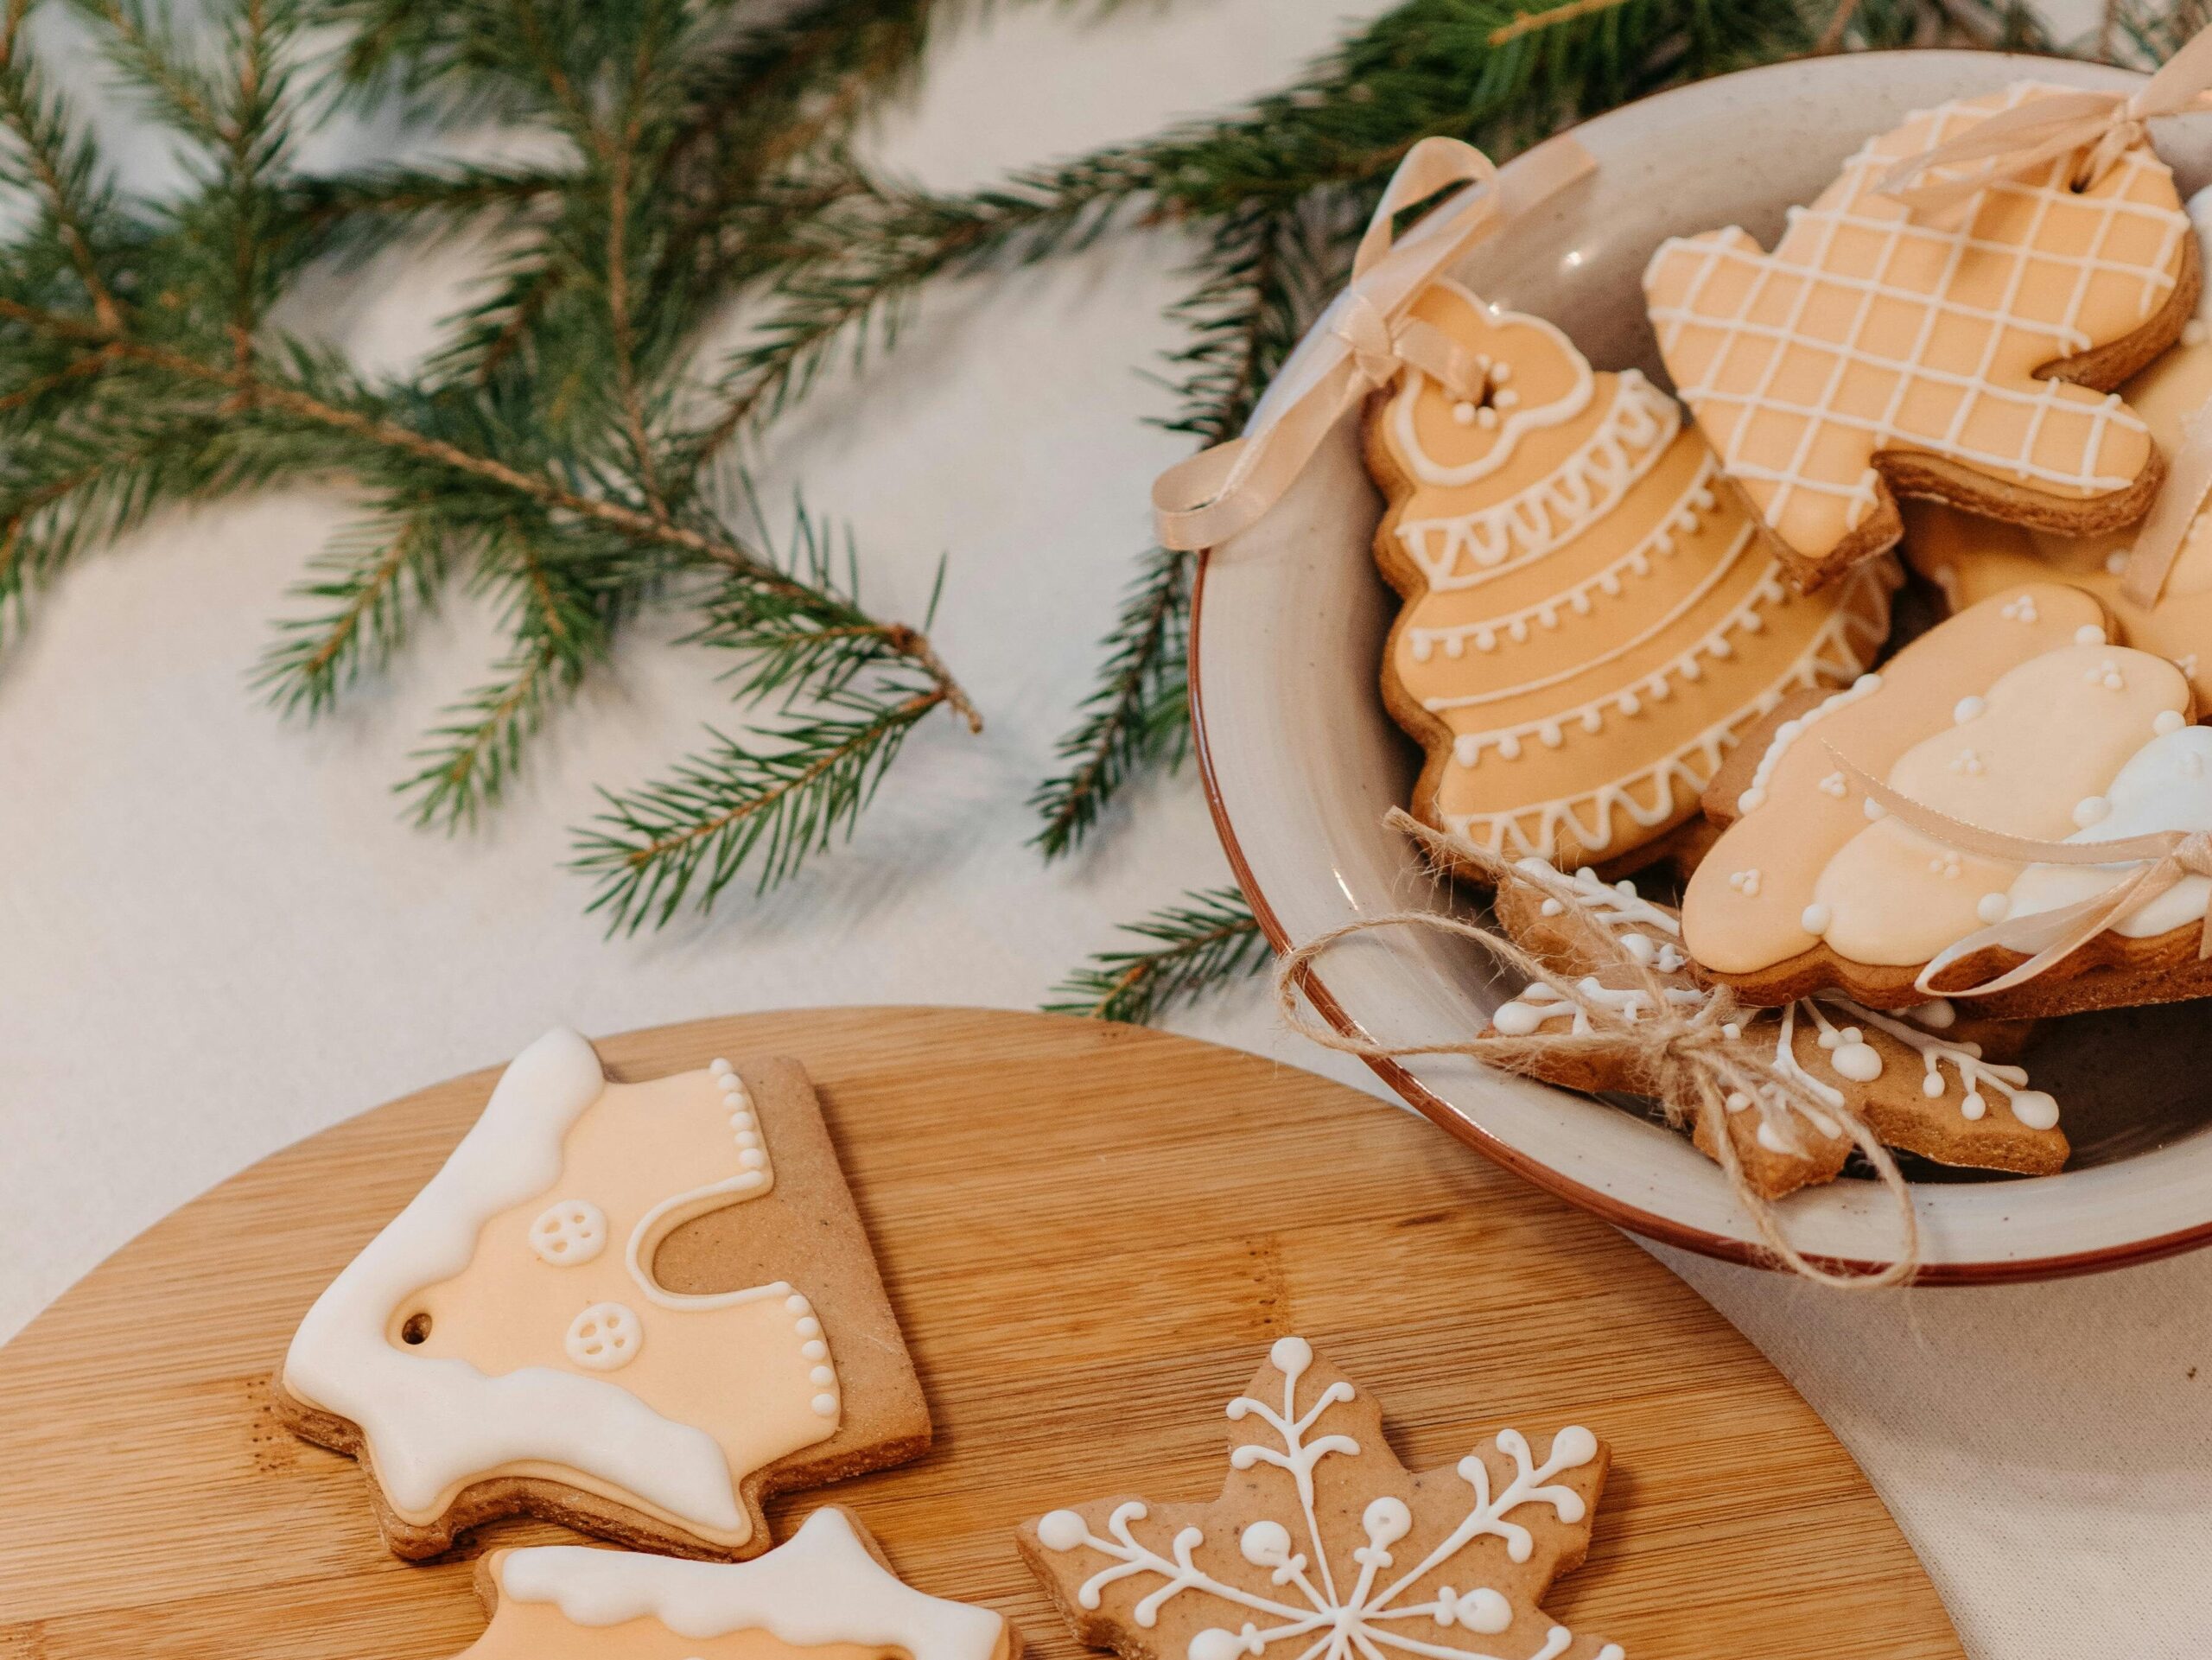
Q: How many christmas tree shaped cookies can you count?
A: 2